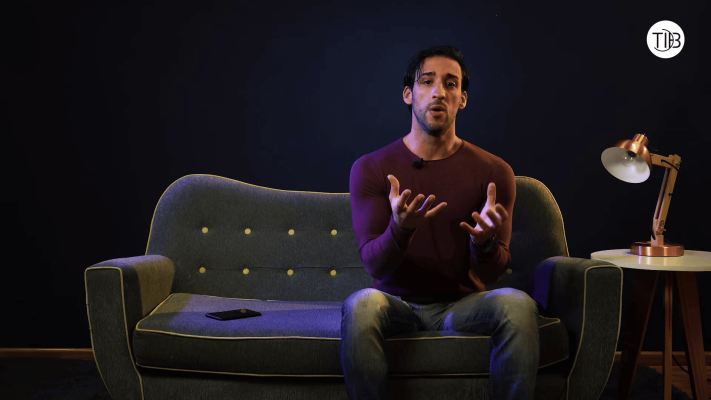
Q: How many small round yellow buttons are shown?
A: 9